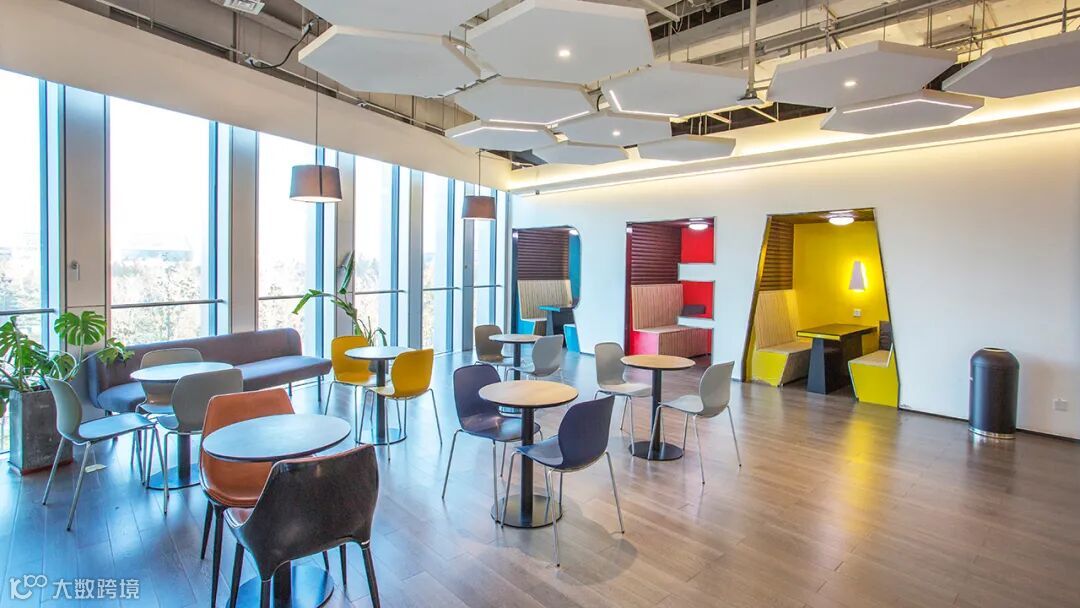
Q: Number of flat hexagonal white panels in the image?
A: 12